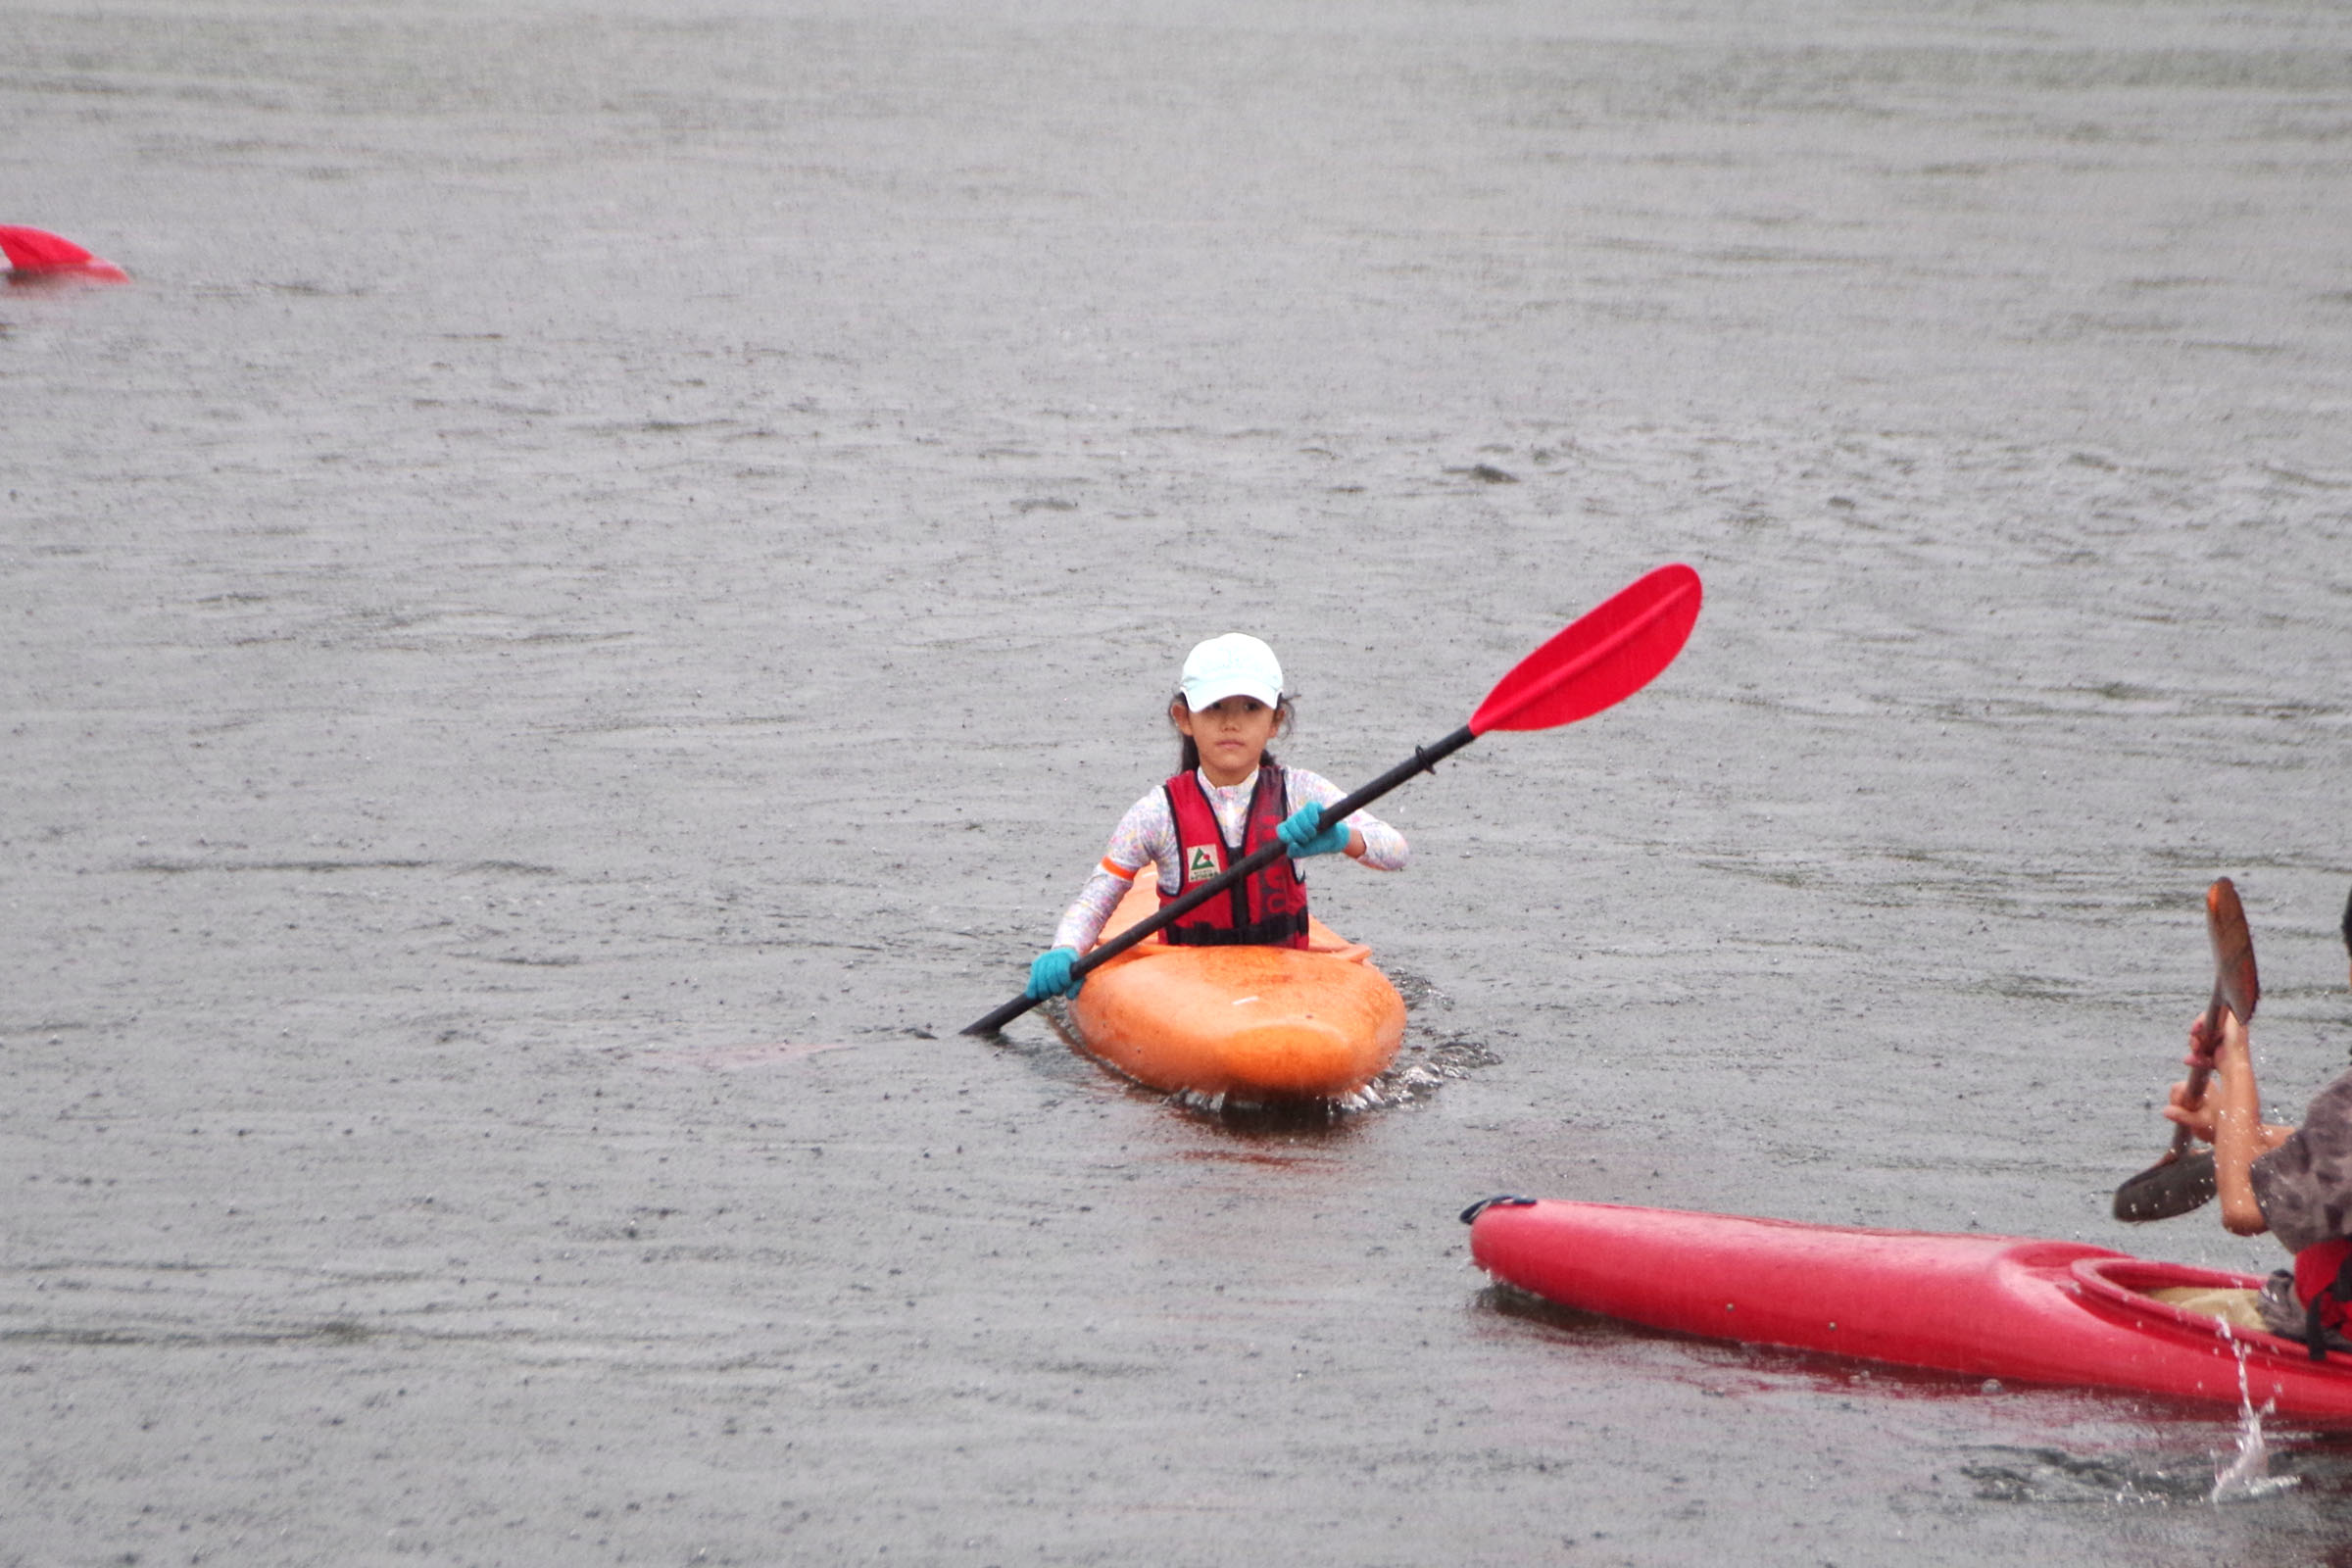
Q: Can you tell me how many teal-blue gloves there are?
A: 2